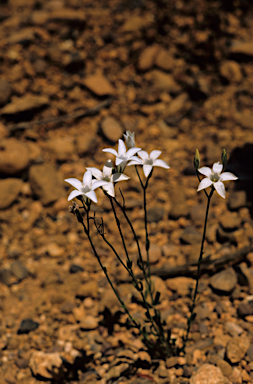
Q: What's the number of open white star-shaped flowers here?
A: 5